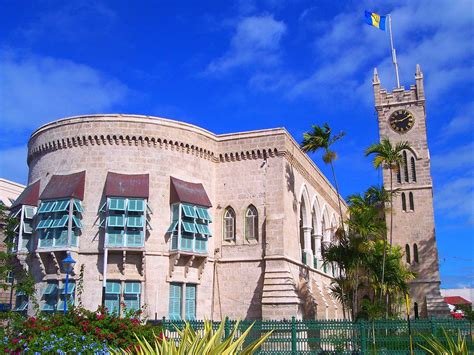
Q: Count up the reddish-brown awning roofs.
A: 4